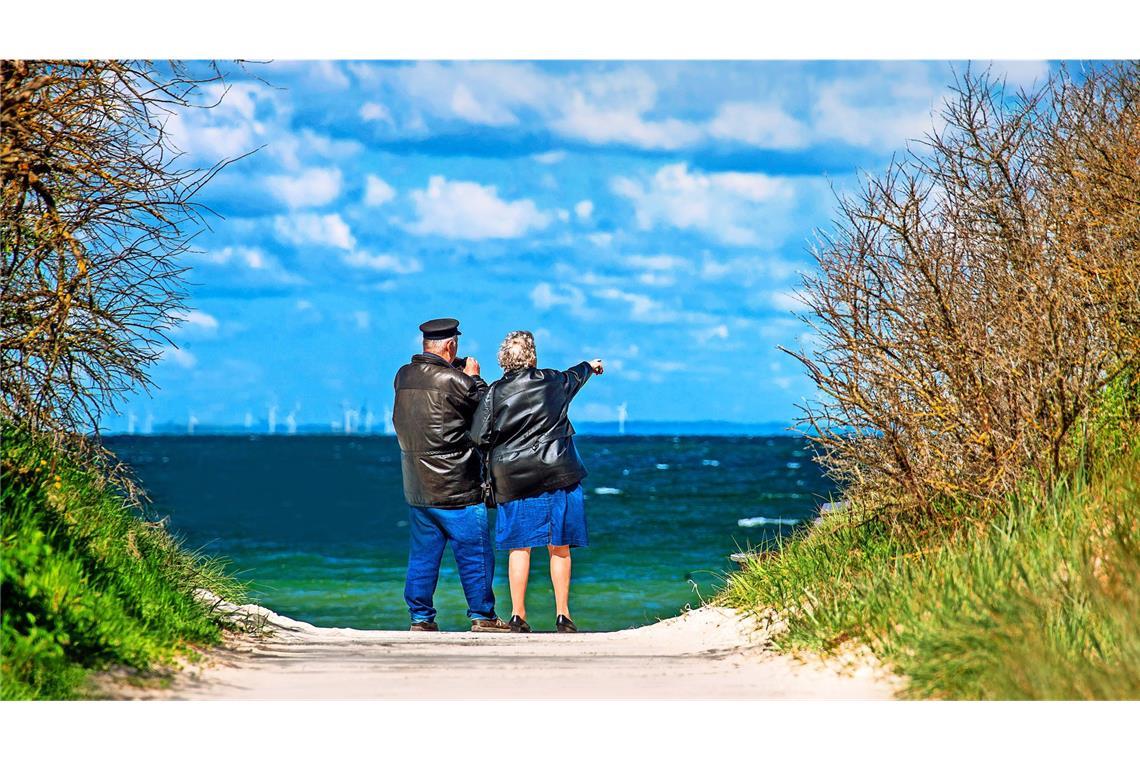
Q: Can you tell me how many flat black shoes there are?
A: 2